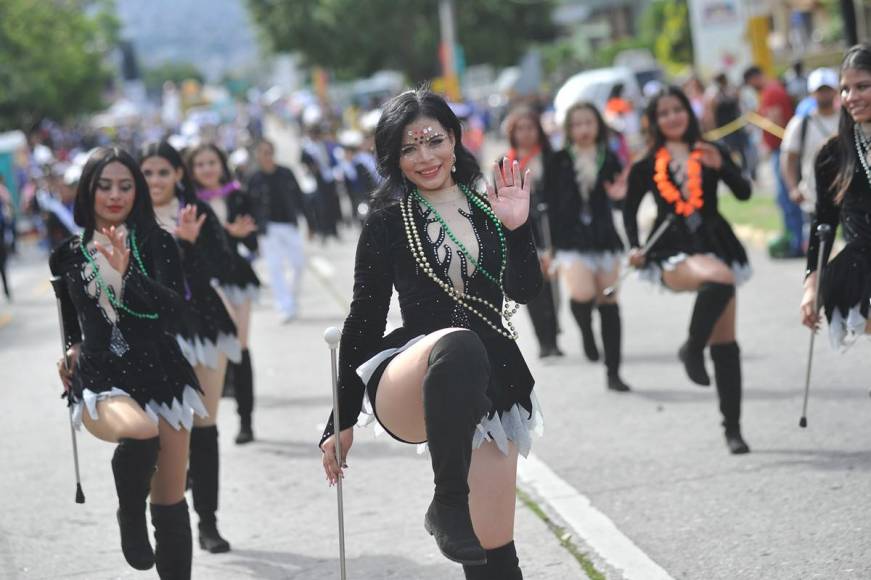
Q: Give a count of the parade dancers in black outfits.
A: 8